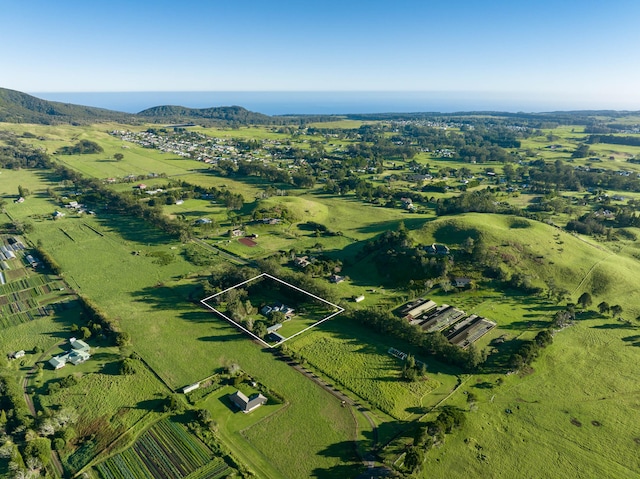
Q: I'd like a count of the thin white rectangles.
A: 1